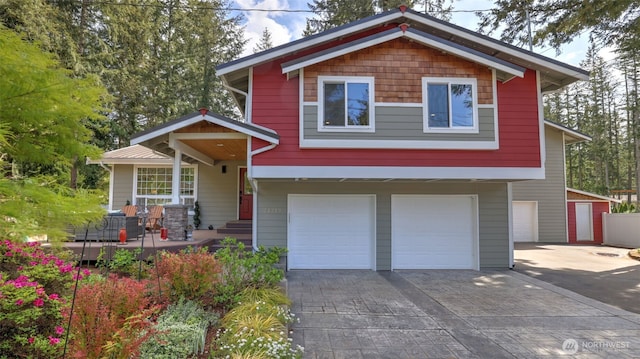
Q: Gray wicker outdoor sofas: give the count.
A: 1